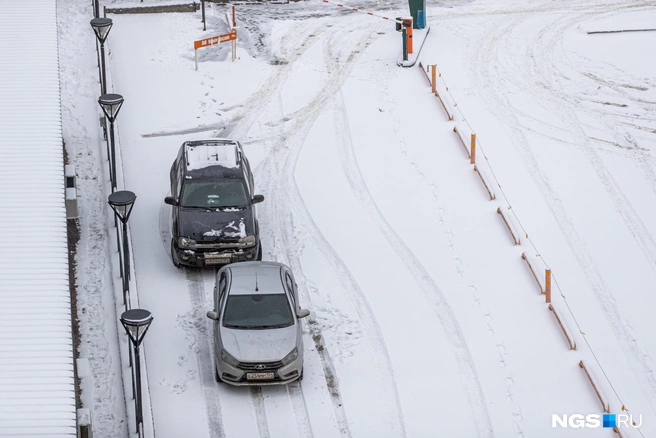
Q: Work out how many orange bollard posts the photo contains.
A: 3